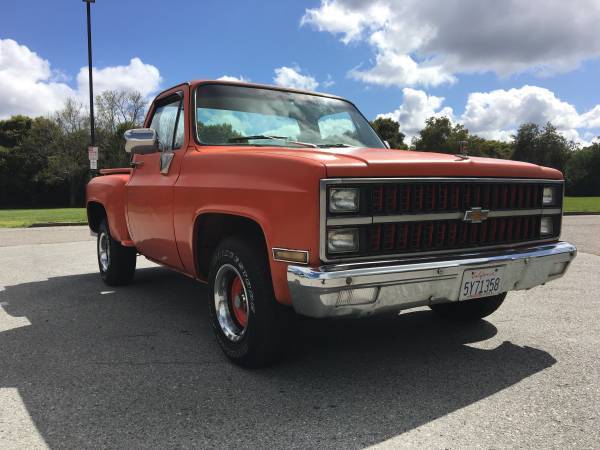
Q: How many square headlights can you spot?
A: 4